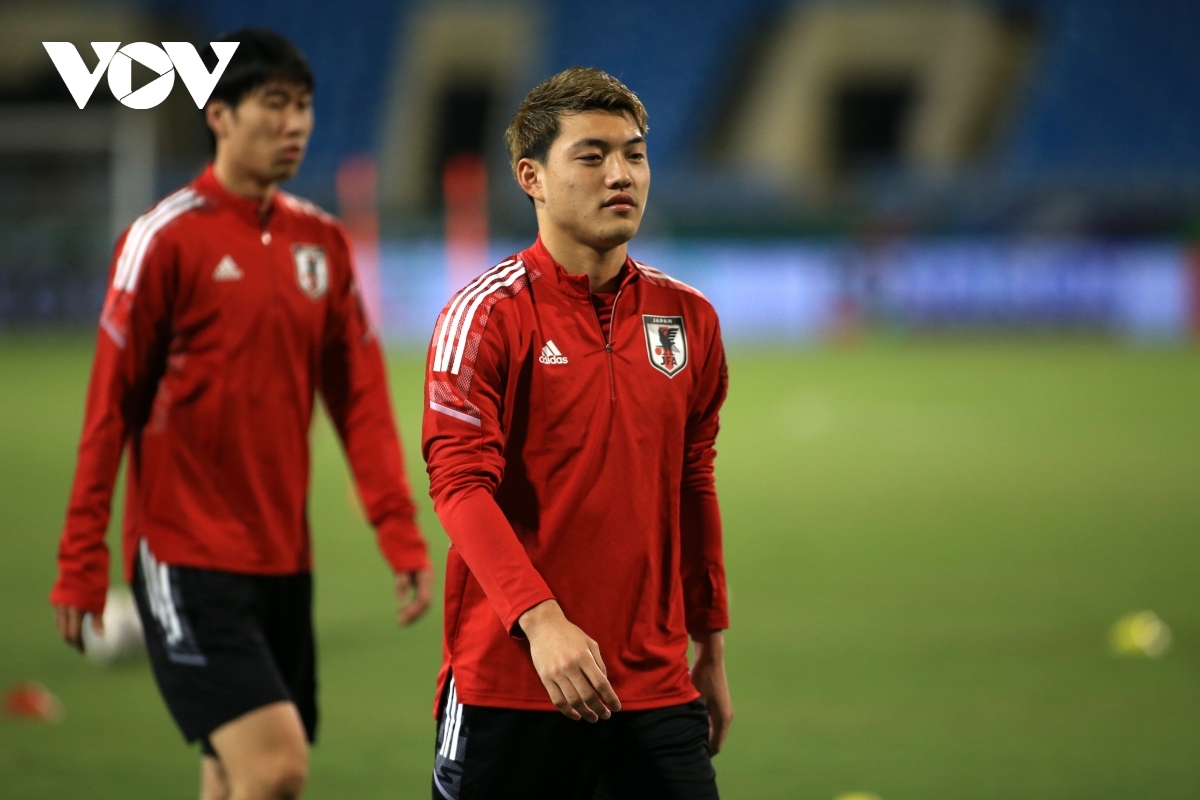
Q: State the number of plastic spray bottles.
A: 0